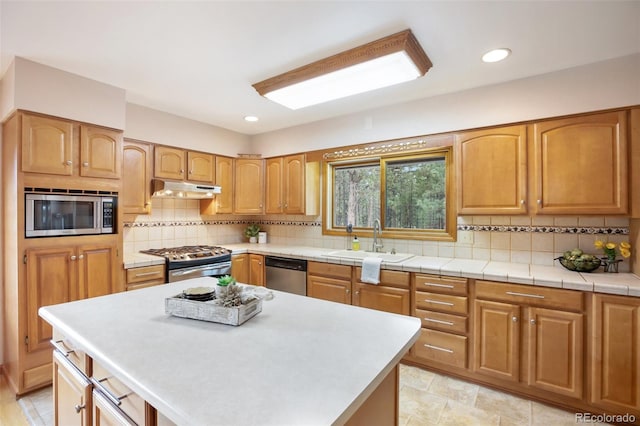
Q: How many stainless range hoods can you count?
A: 1